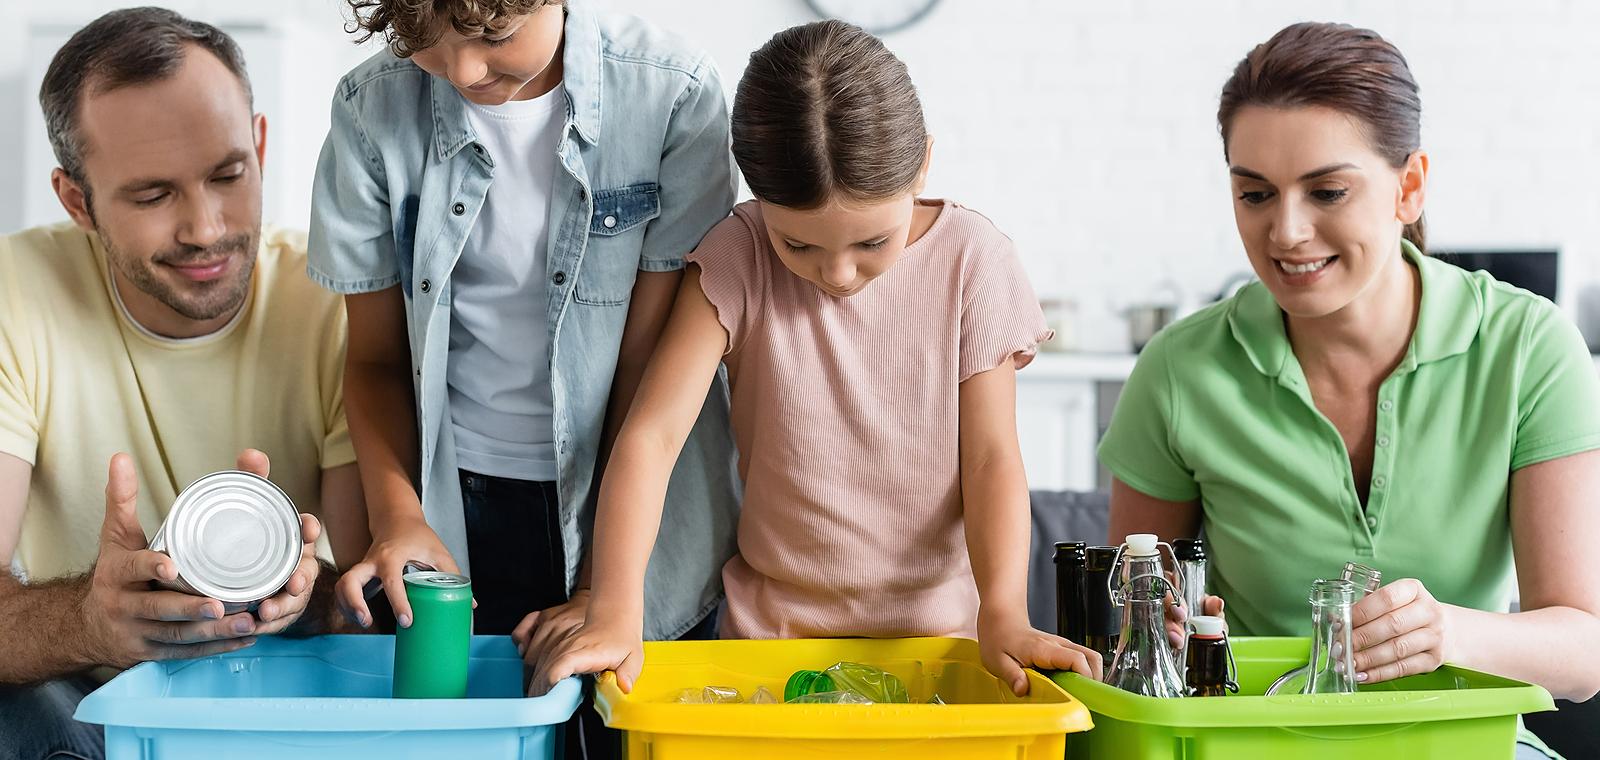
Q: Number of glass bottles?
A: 7